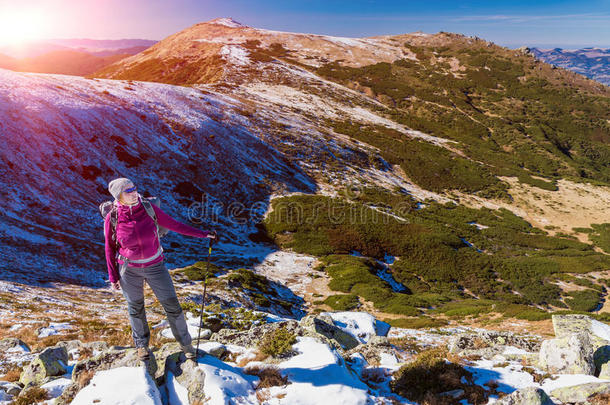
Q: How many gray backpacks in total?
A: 1